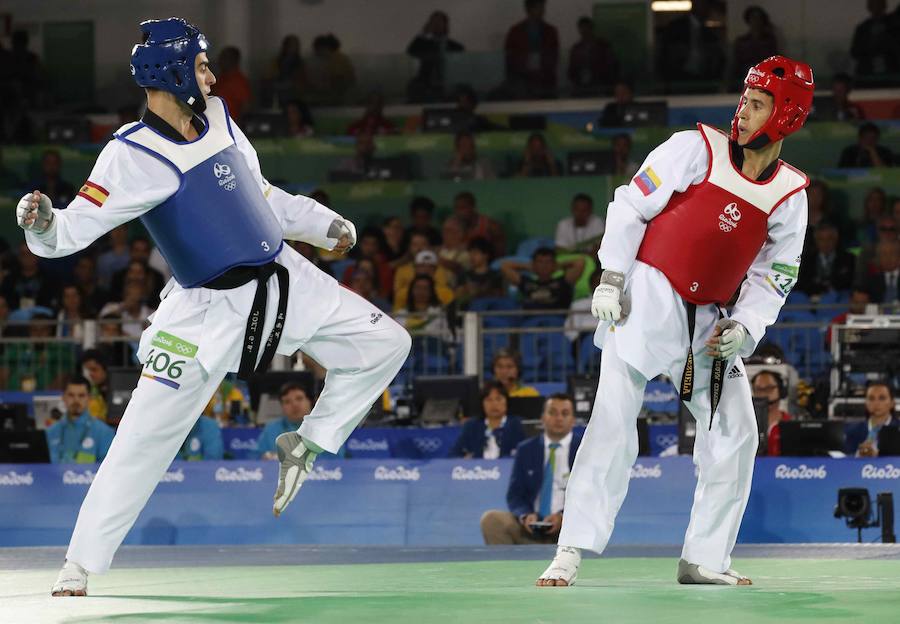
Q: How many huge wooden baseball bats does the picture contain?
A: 0